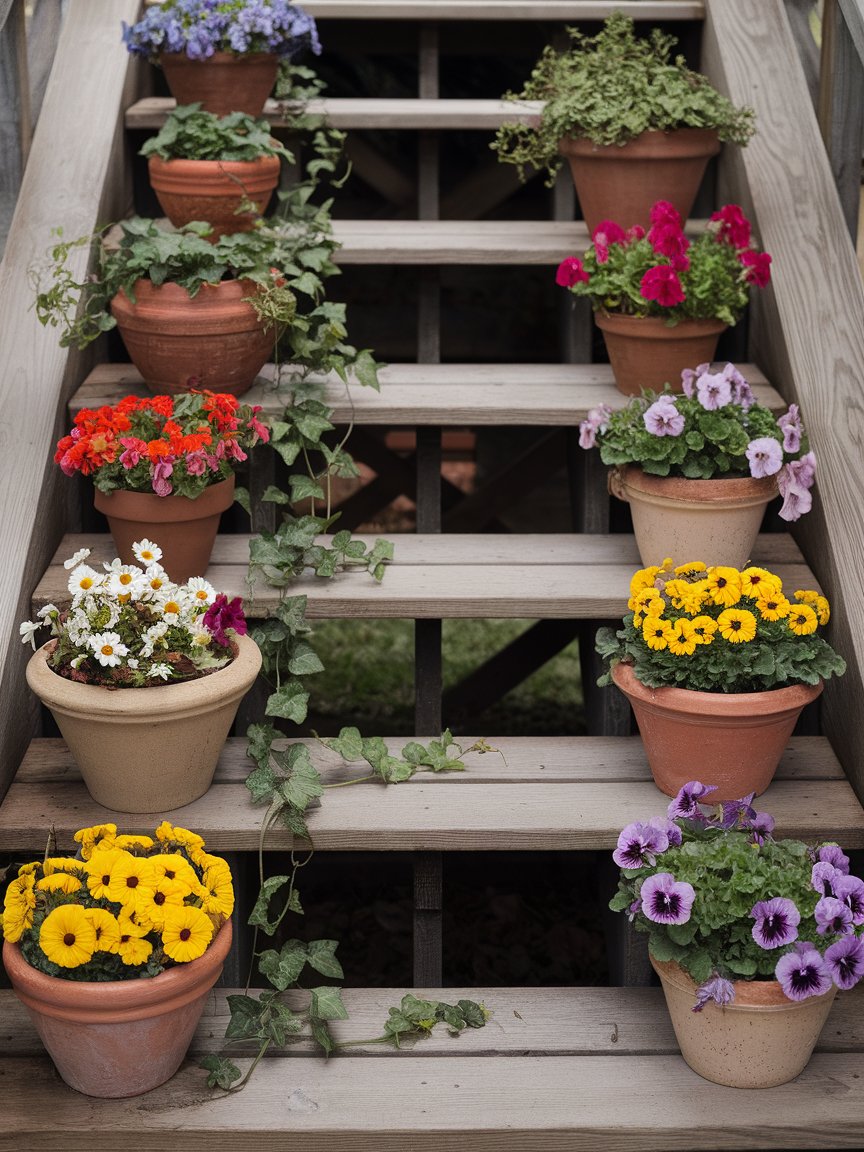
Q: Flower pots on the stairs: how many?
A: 11